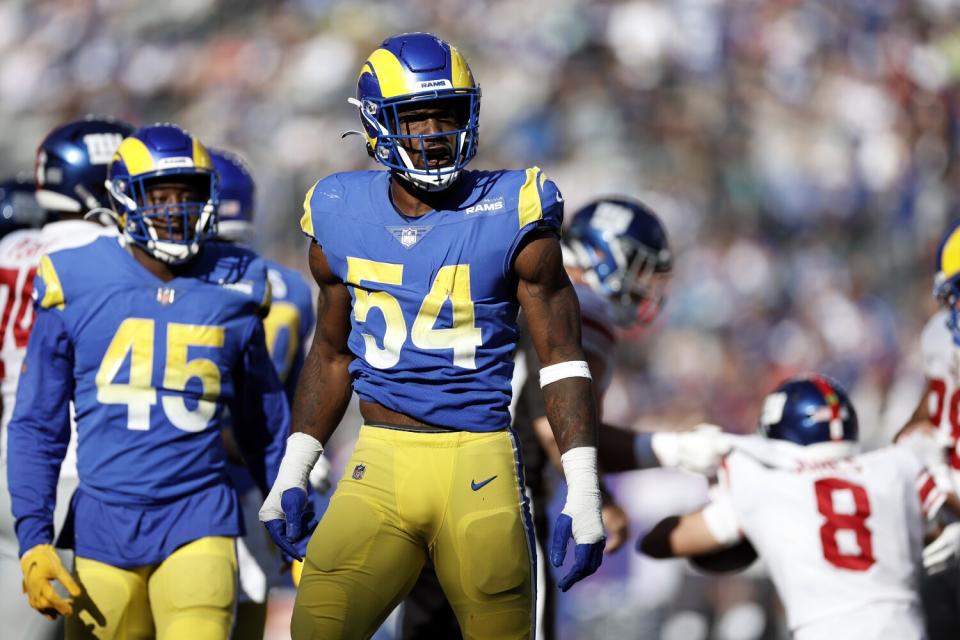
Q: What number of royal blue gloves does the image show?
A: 2